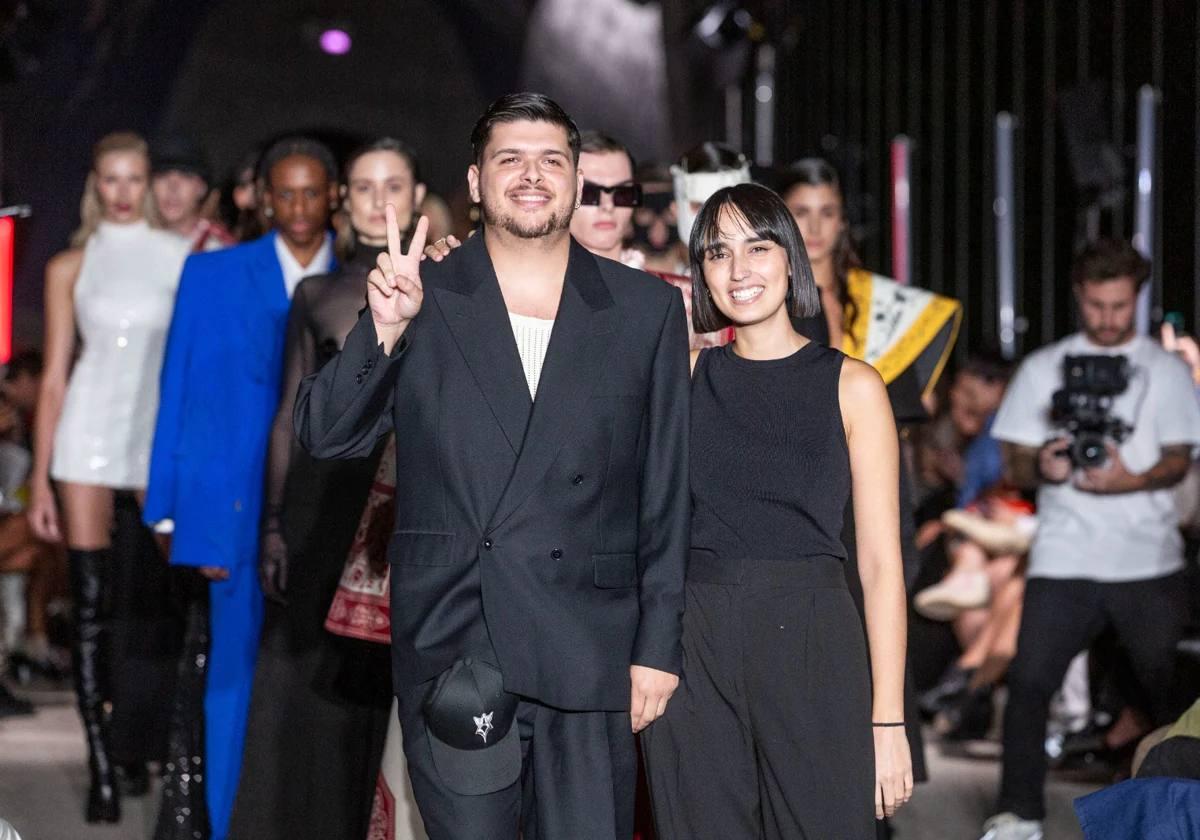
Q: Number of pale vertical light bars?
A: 2